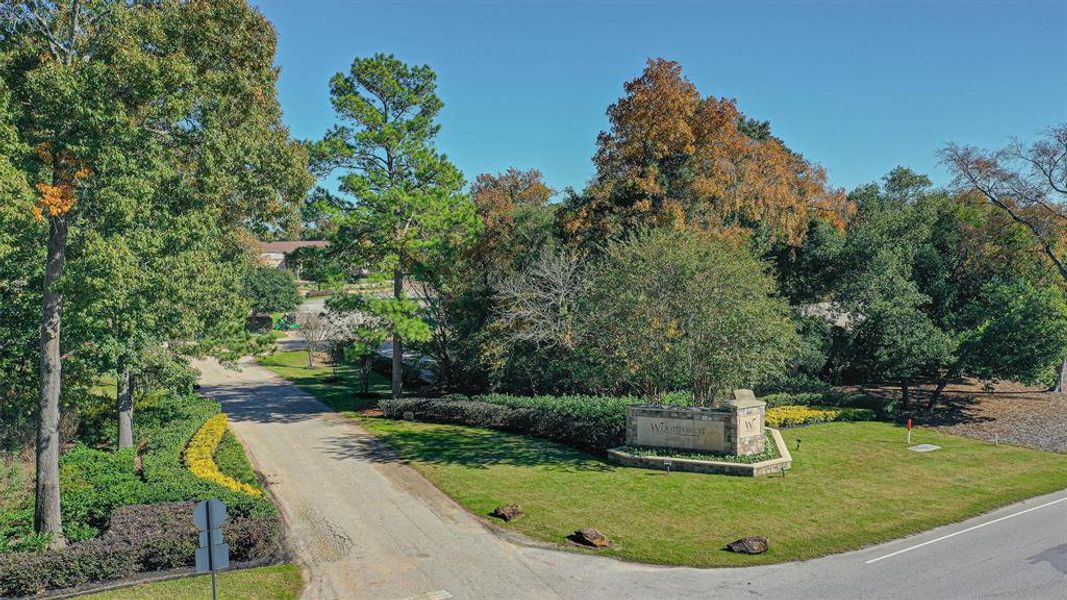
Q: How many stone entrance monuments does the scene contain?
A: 1